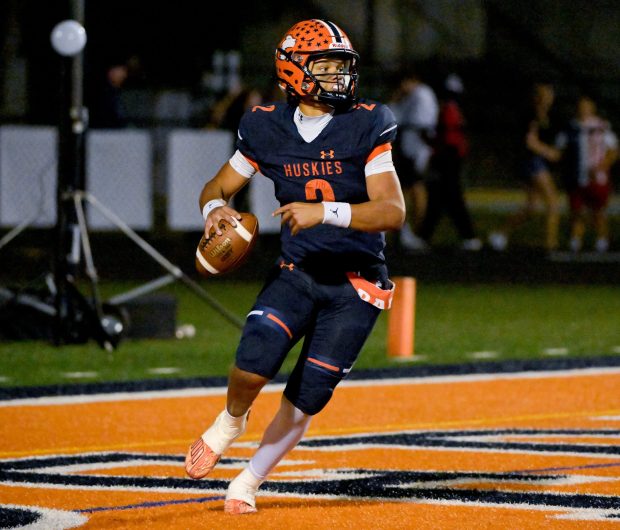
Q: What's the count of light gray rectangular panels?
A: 4